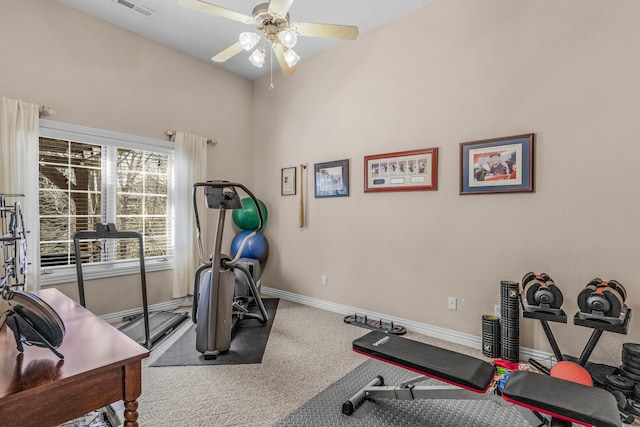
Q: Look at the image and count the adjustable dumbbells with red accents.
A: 2